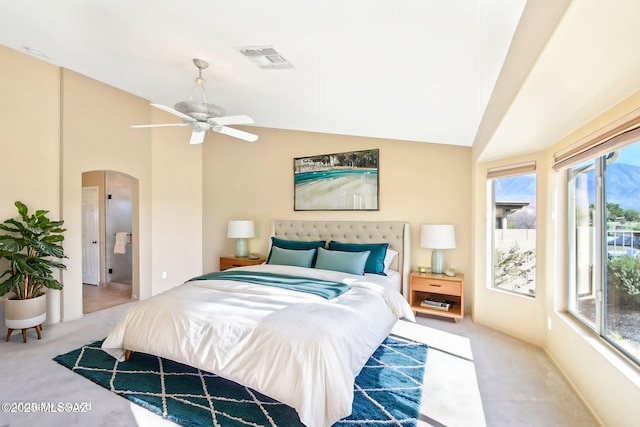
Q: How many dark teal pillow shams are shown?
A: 2